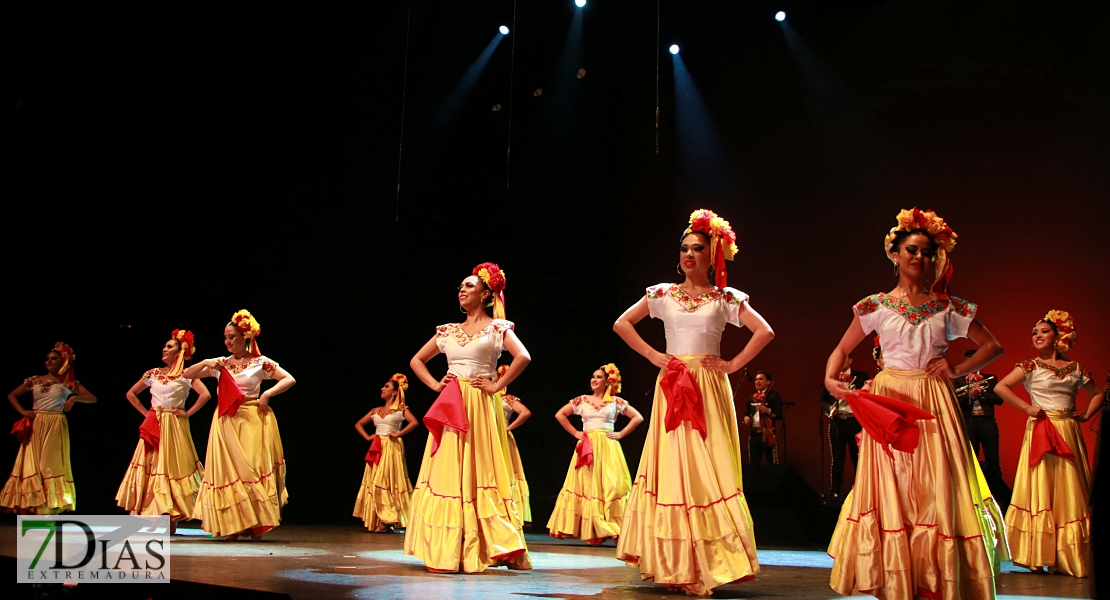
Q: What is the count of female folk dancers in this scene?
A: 11